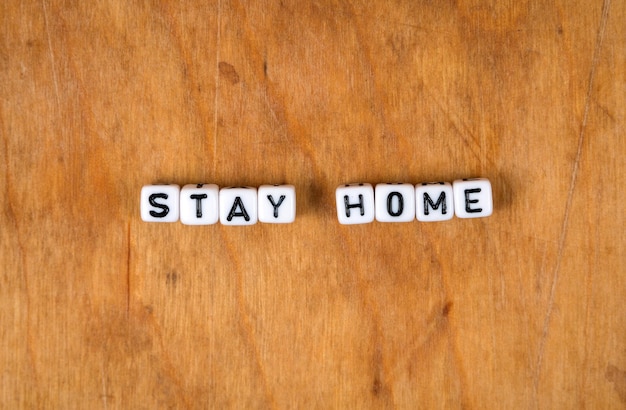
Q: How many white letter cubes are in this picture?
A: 8